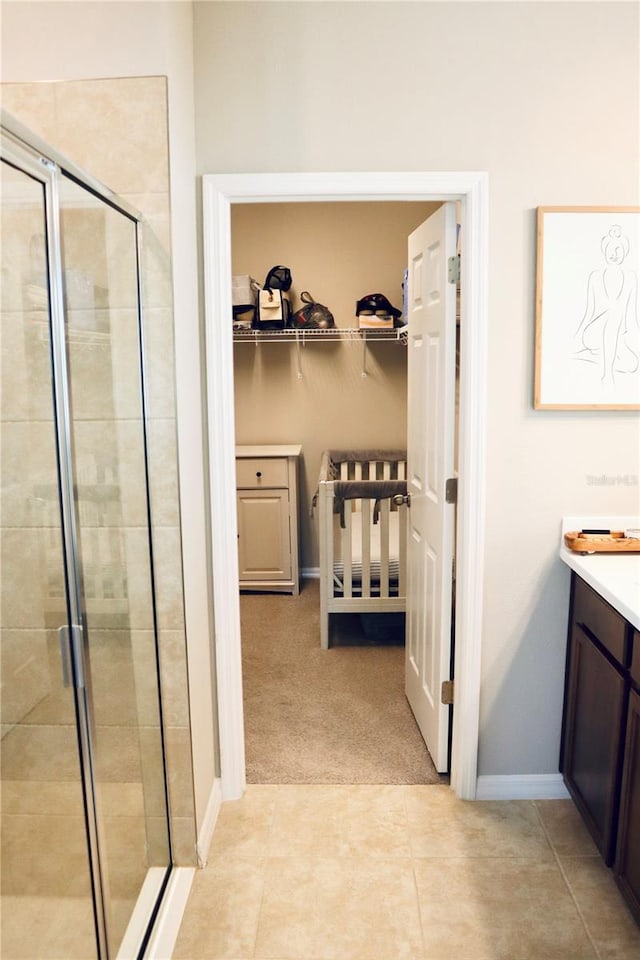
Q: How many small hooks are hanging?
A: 2